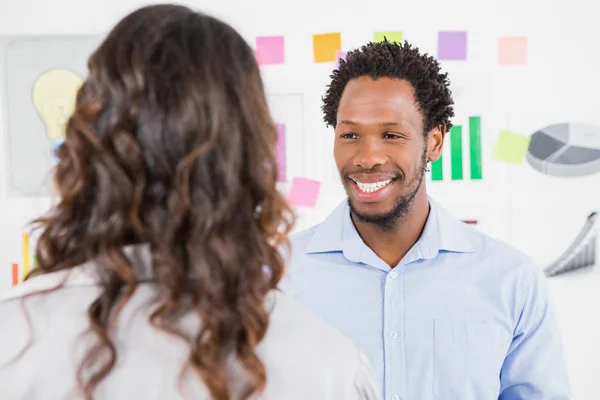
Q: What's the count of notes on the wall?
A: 8